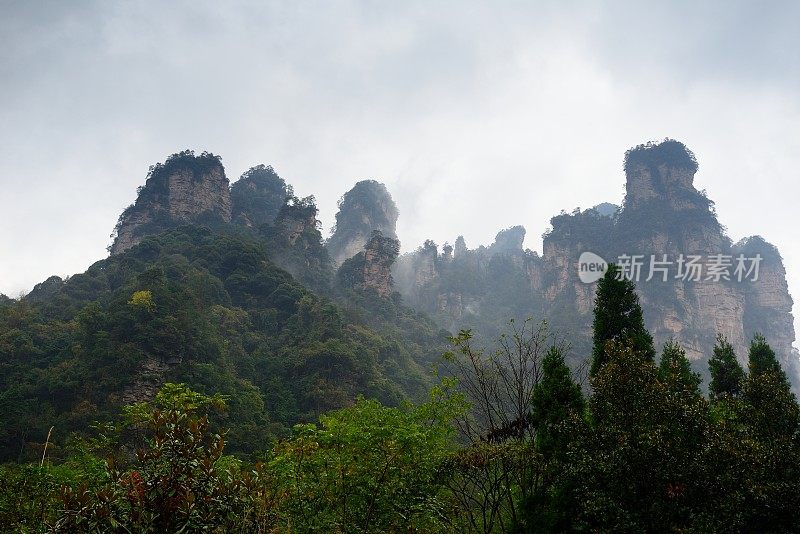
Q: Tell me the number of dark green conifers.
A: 5